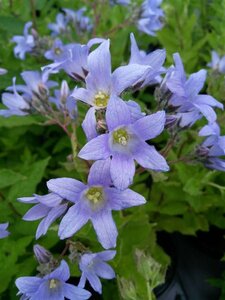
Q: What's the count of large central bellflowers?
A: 3